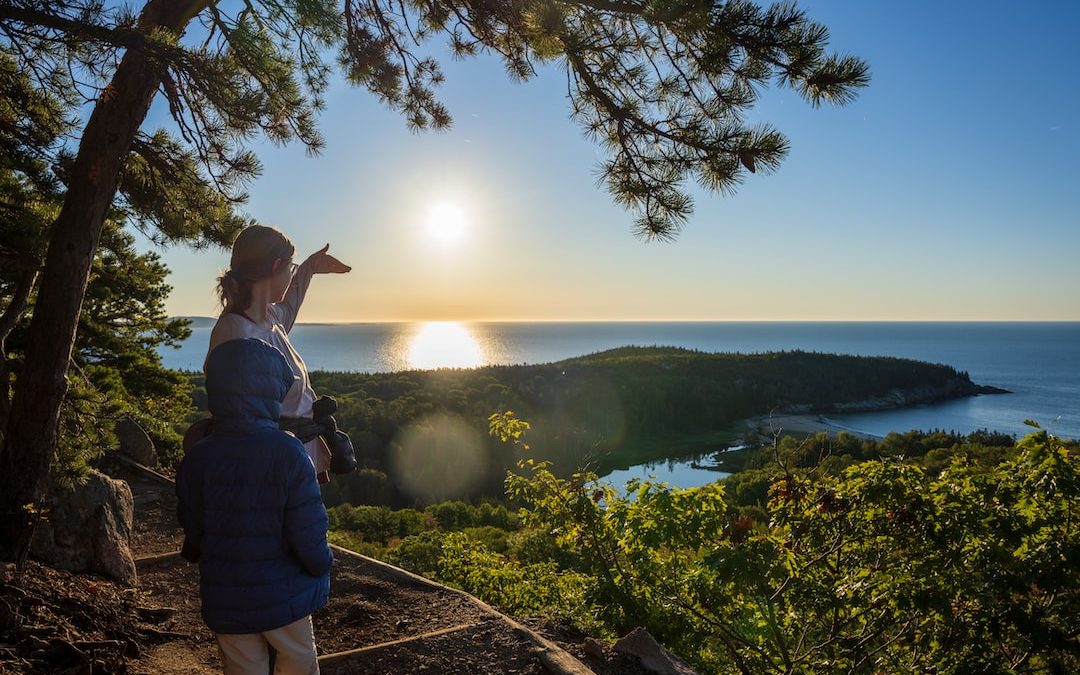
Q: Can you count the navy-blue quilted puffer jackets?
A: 1